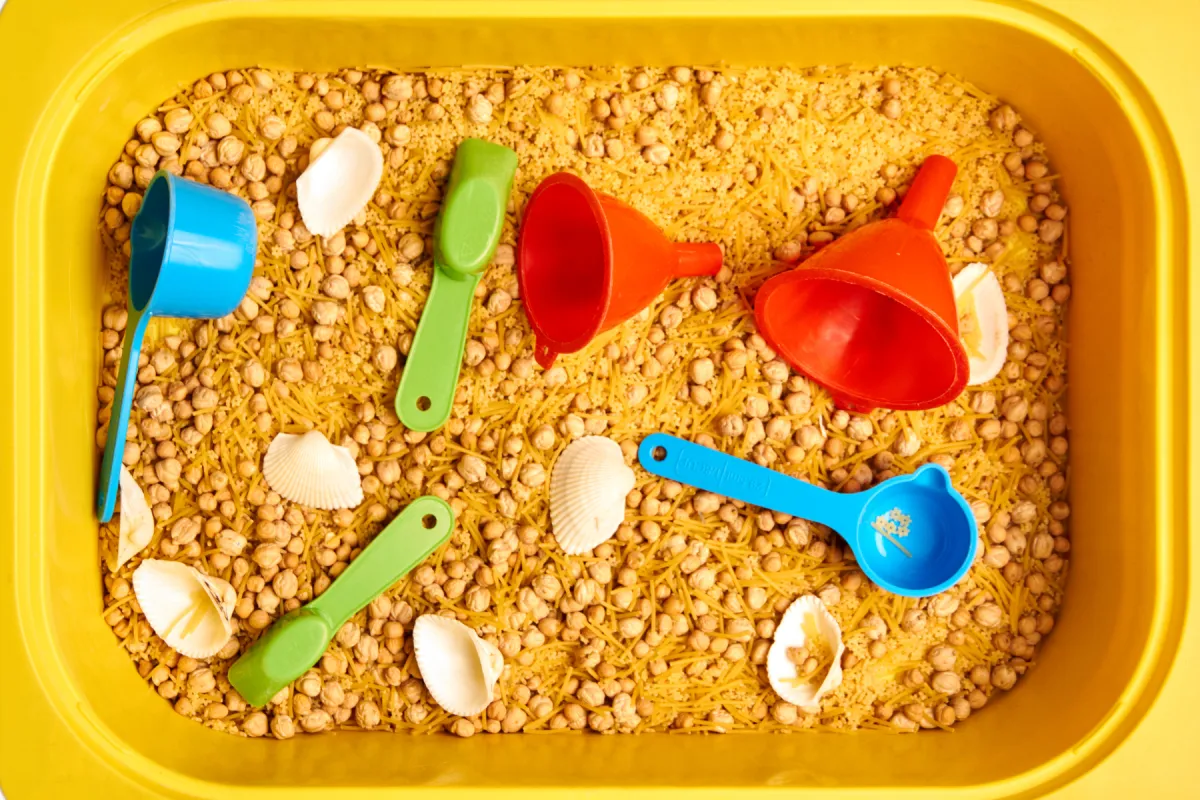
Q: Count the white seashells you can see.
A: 8